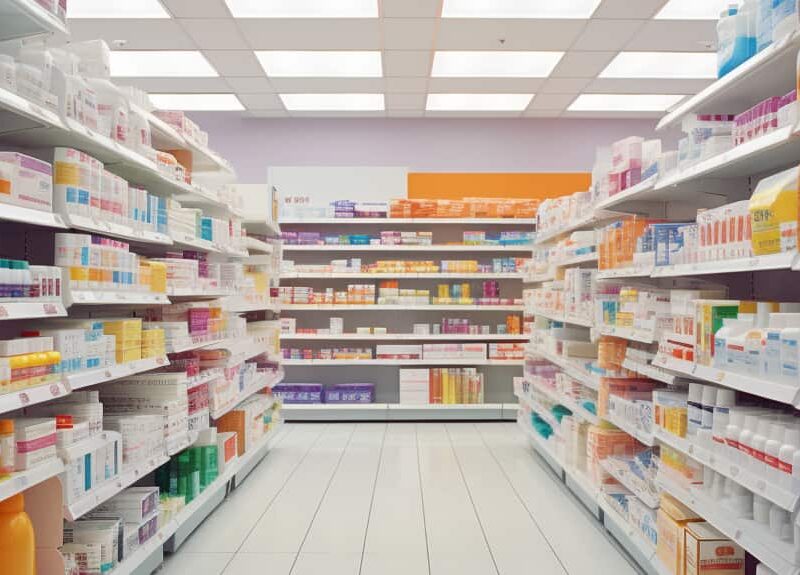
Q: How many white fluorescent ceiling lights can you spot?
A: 12